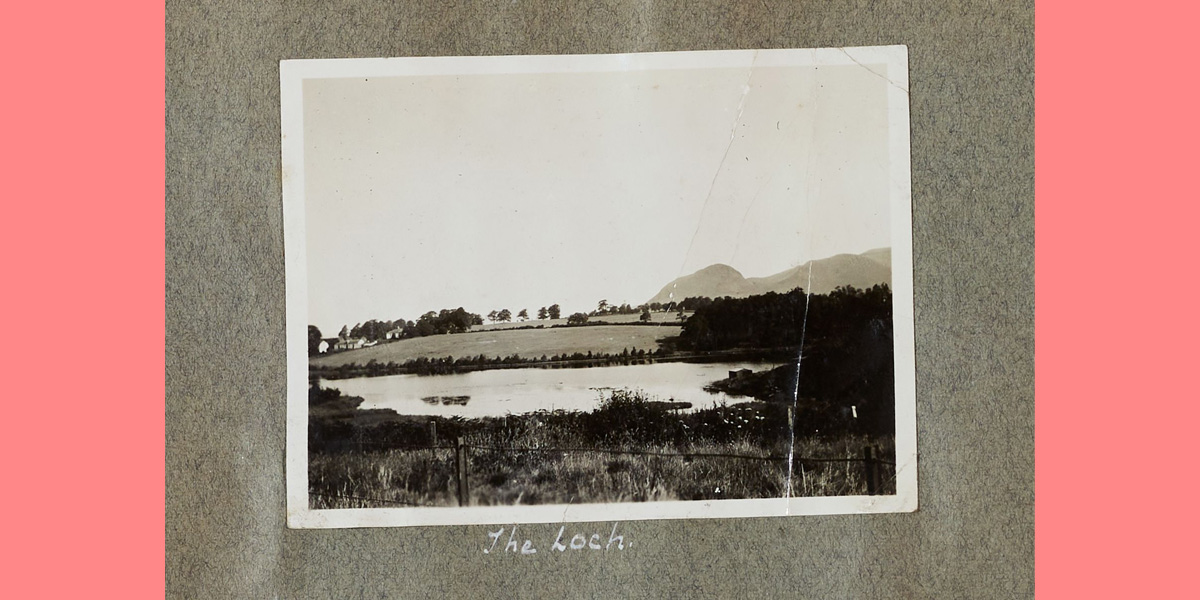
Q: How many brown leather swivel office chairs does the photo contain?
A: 0